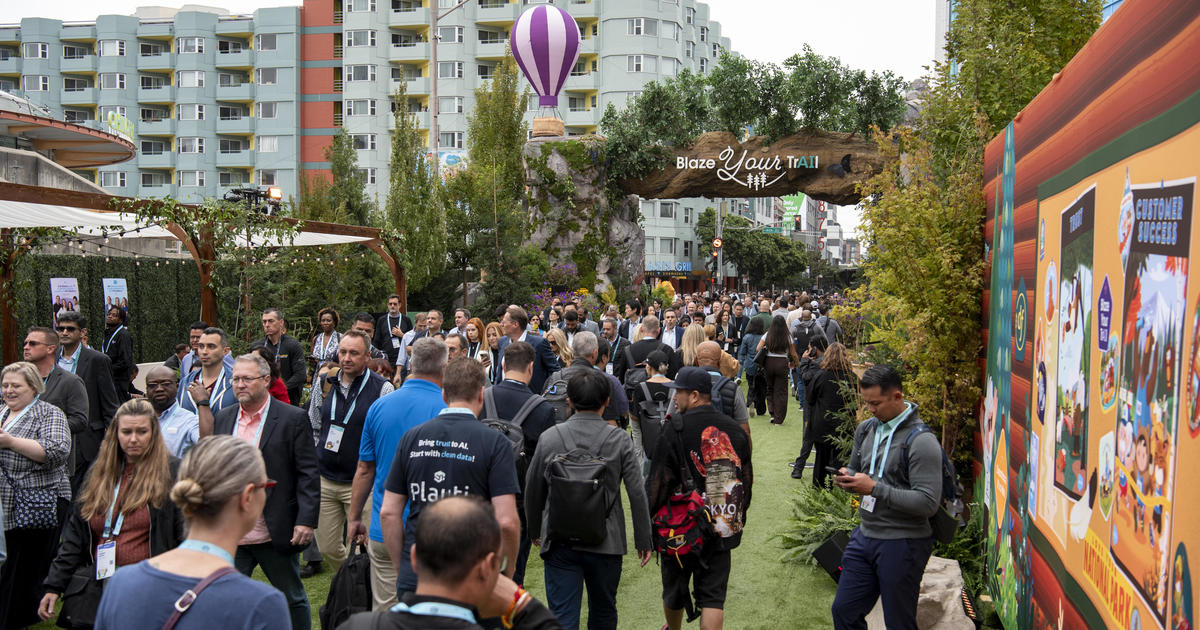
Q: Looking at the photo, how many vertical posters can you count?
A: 4